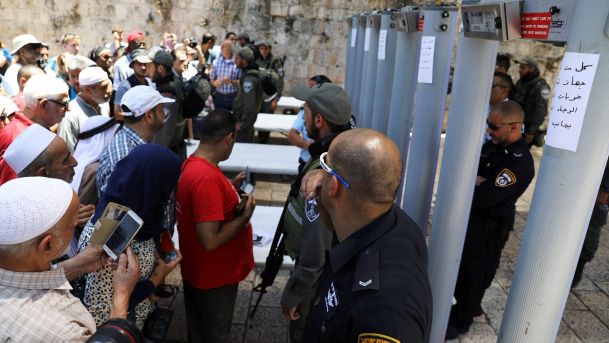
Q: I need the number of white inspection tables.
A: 4